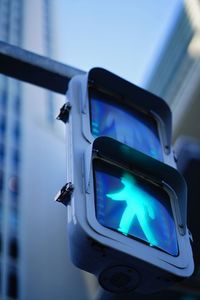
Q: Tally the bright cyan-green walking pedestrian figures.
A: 1